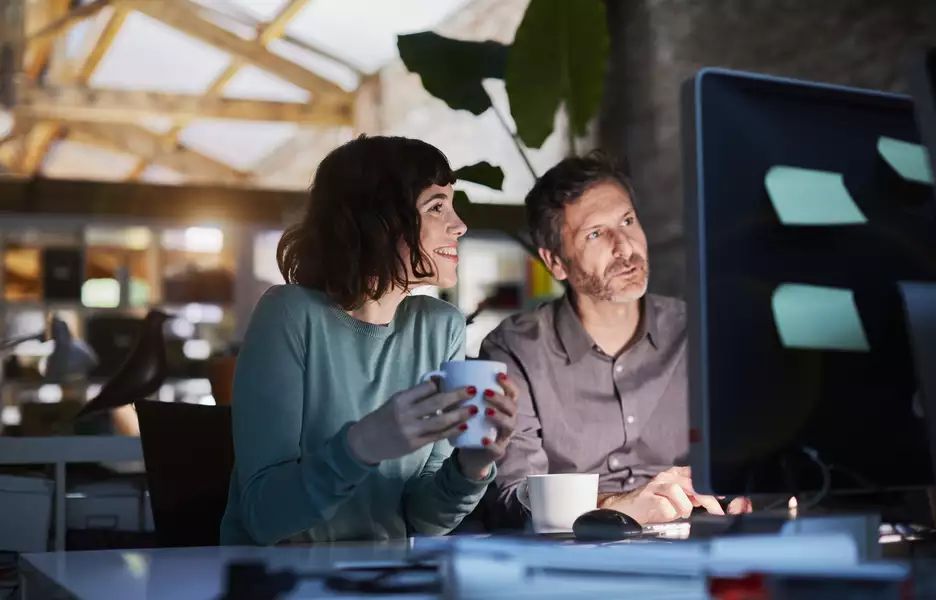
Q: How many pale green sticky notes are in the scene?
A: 3